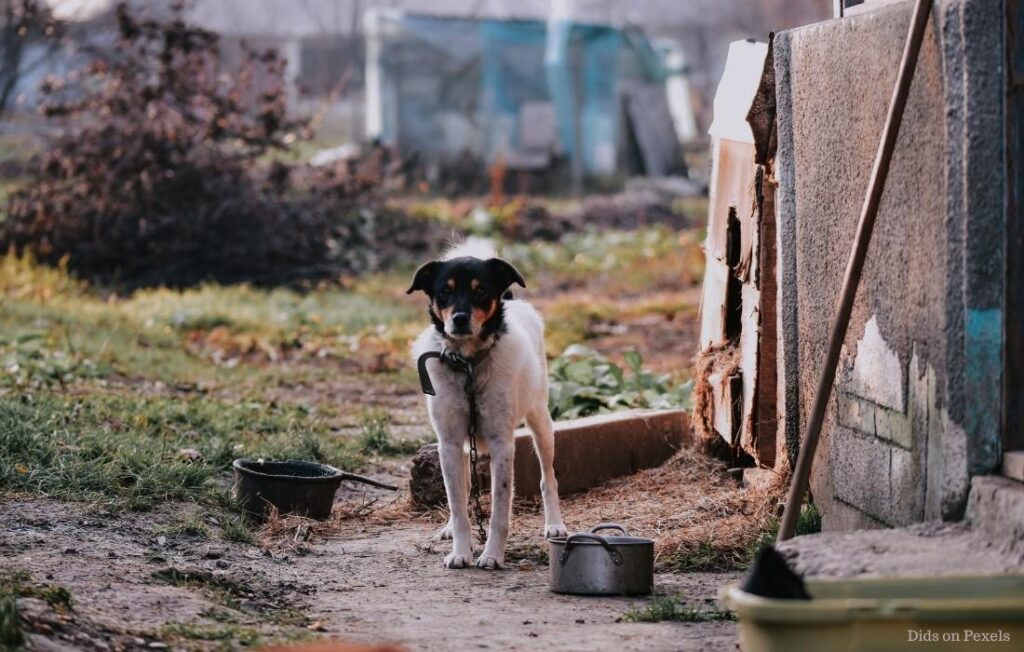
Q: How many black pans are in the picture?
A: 1